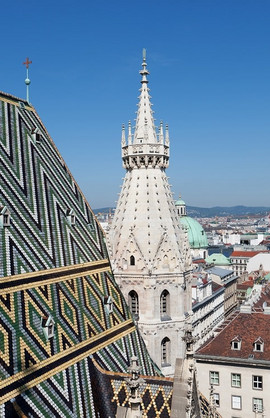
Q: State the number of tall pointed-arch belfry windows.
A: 3